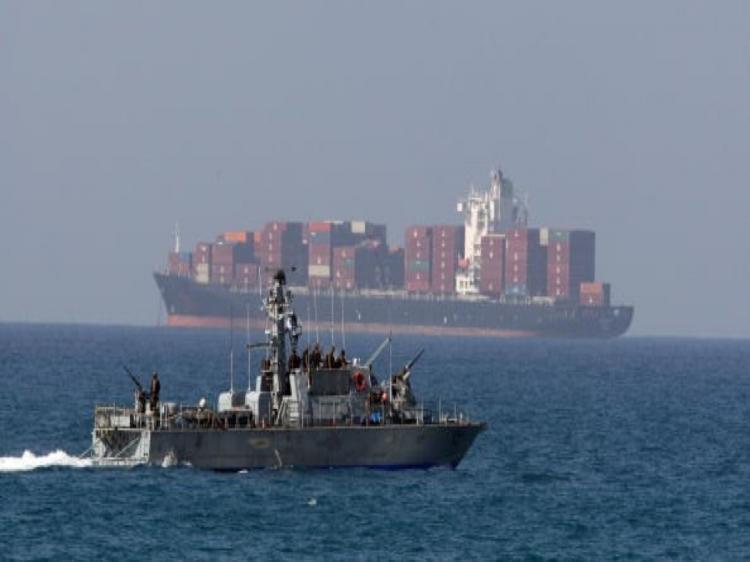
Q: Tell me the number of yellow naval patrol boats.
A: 0